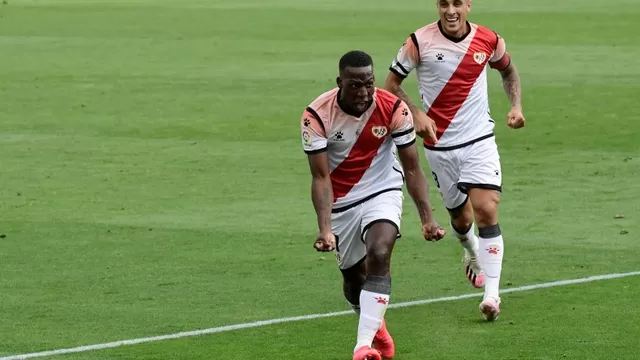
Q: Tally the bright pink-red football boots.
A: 2